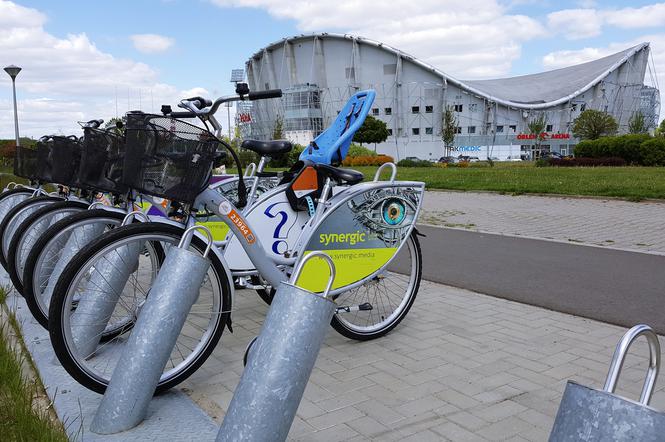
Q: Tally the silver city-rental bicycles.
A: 5